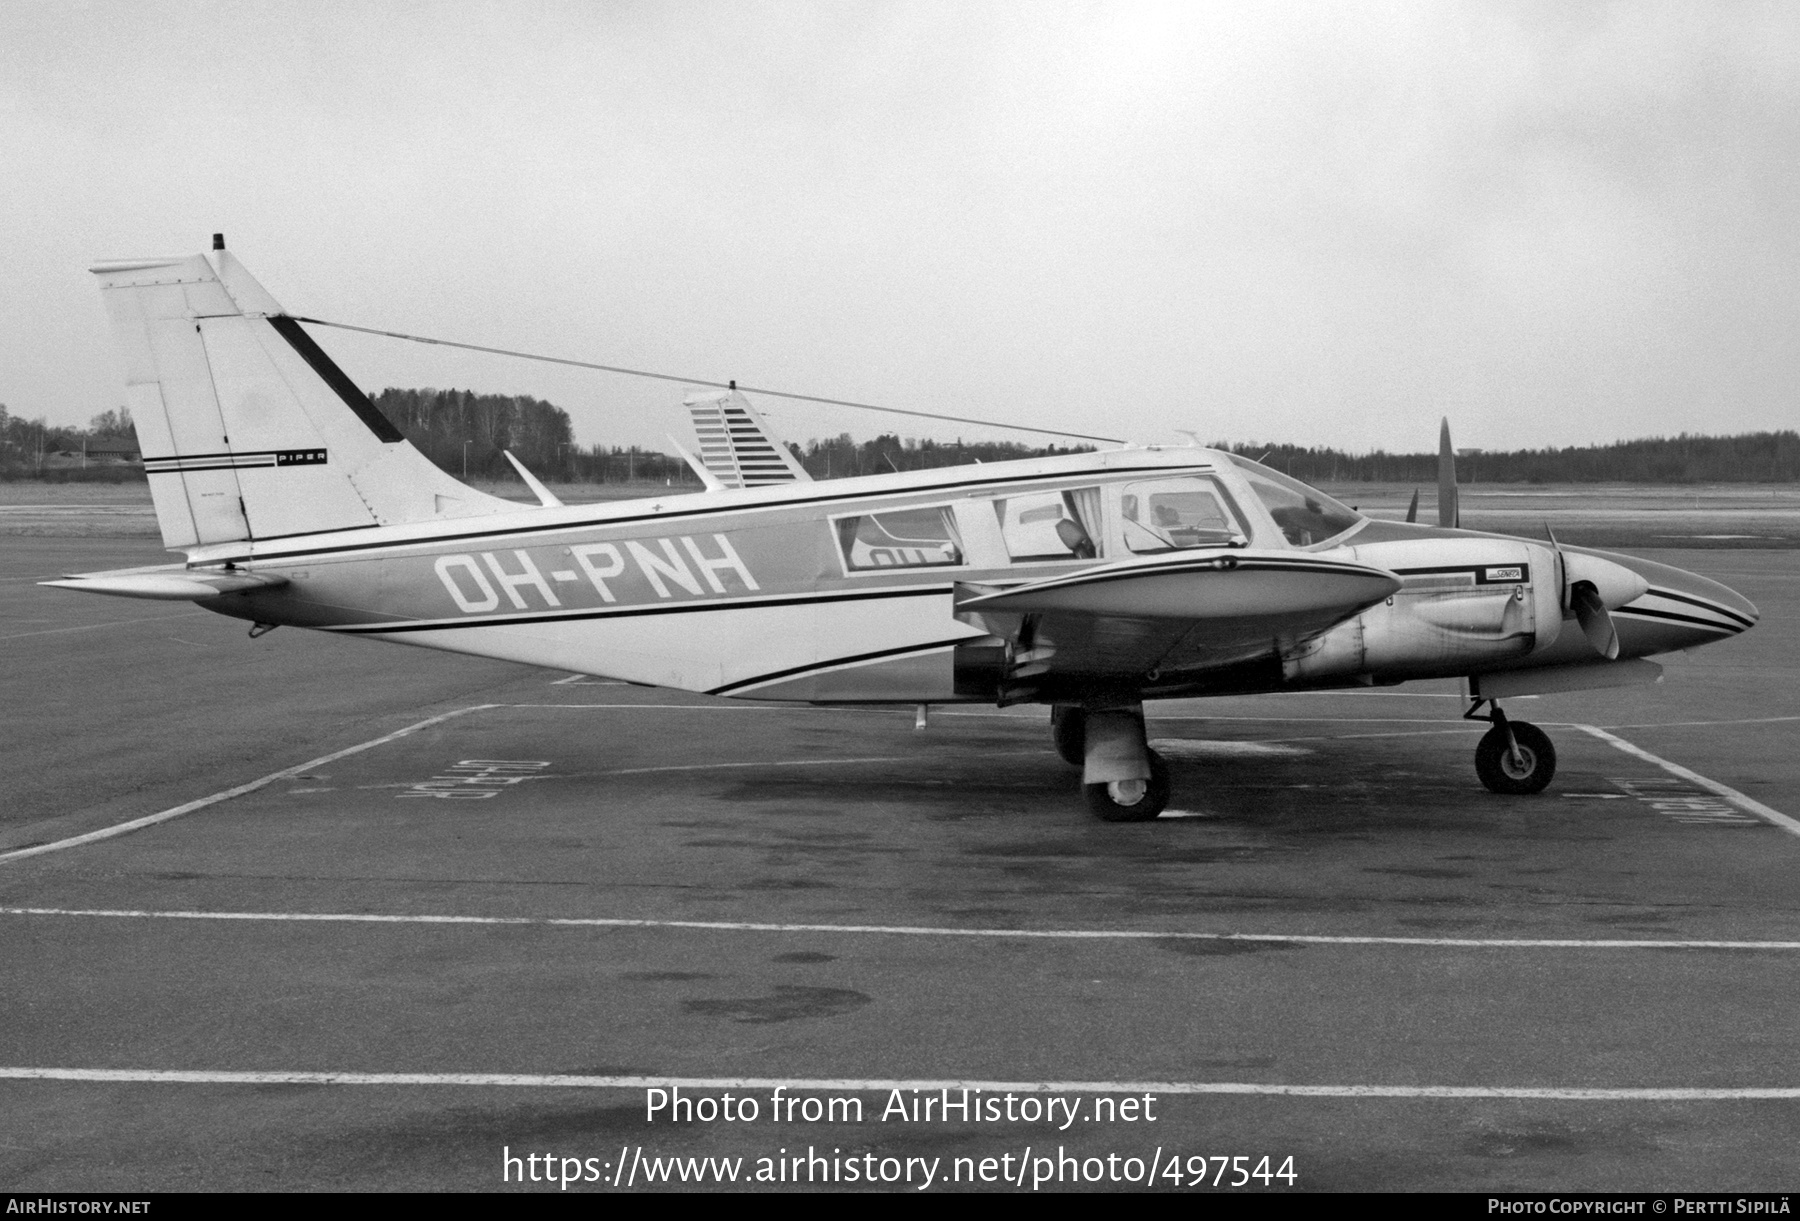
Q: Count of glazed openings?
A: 4